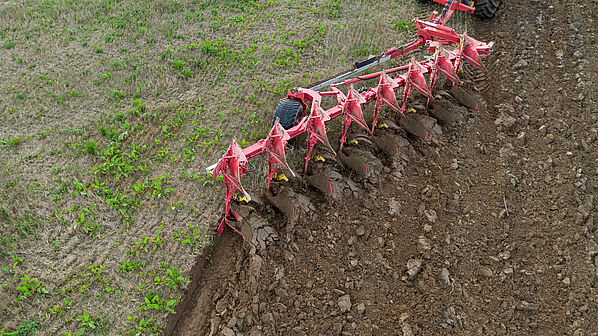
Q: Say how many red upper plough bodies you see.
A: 8